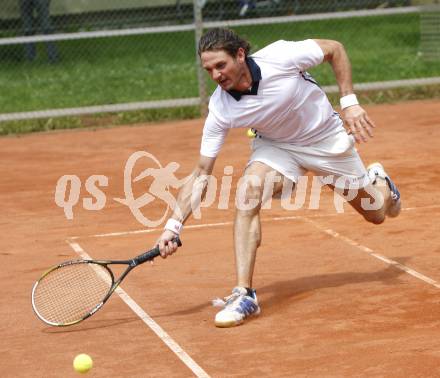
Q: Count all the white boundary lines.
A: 3